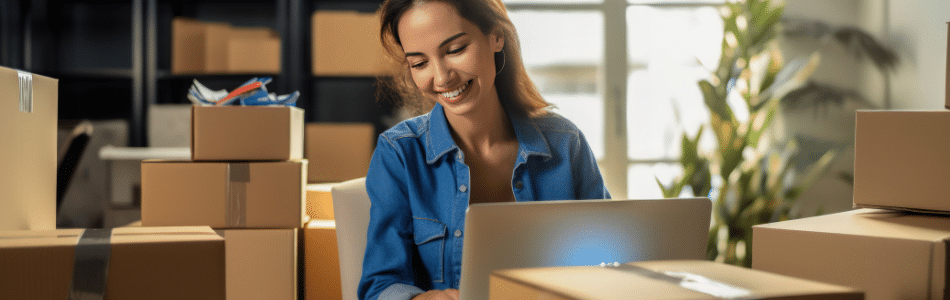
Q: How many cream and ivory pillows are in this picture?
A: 0